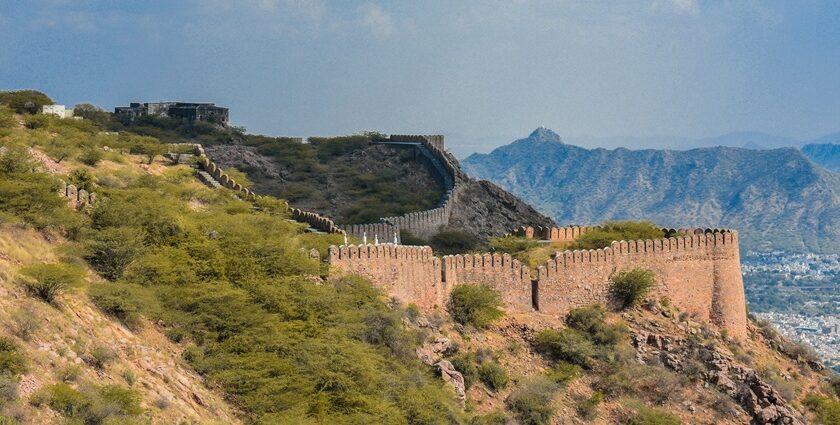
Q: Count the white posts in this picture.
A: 4